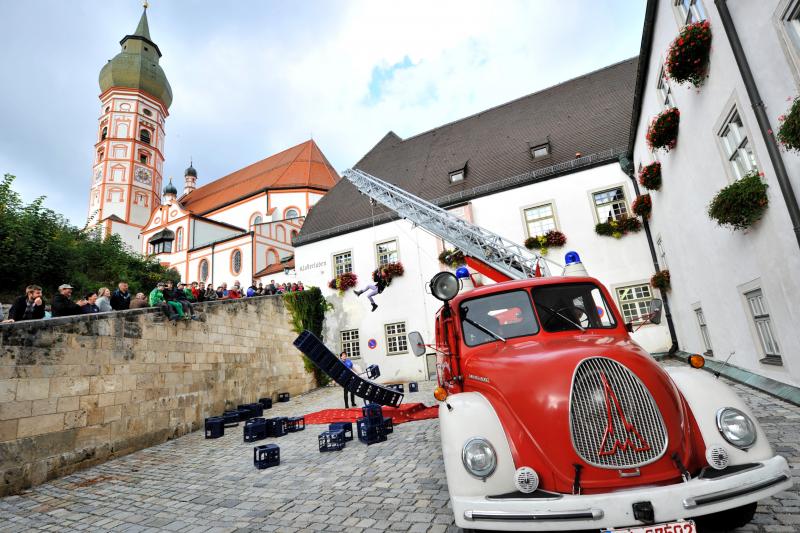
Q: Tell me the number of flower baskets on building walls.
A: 12